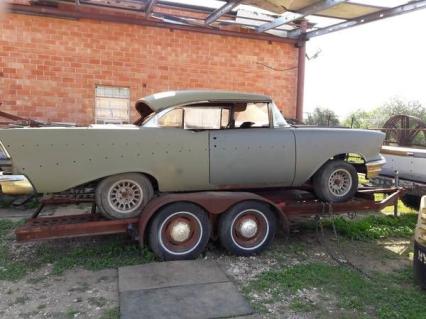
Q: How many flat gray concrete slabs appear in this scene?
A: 2